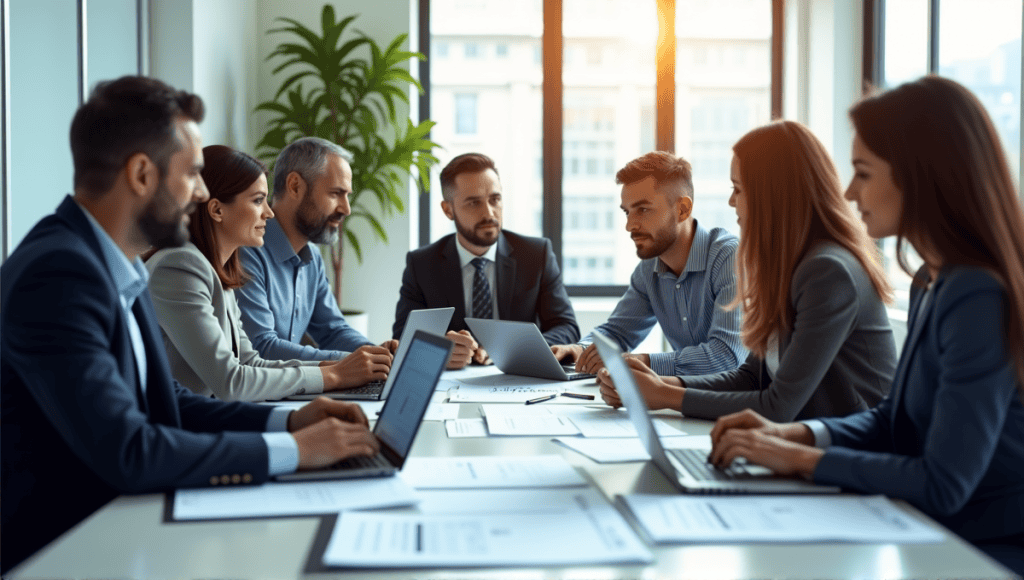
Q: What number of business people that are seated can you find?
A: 7